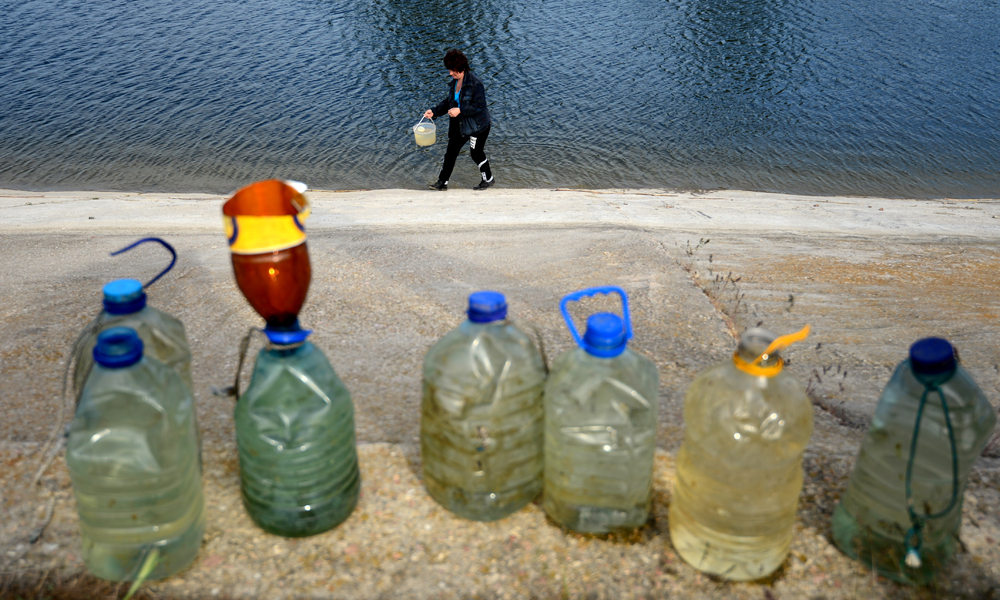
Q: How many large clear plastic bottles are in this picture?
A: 7